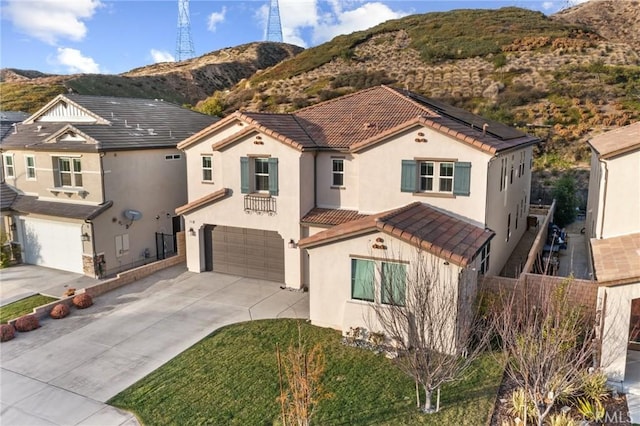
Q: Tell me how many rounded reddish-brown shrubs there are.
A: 4